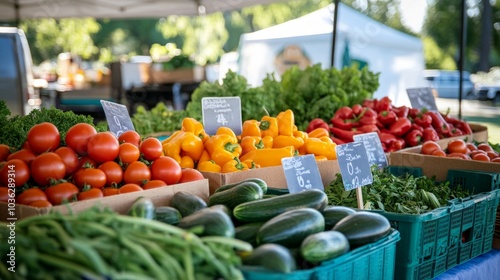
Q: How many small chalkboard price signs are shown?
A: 6